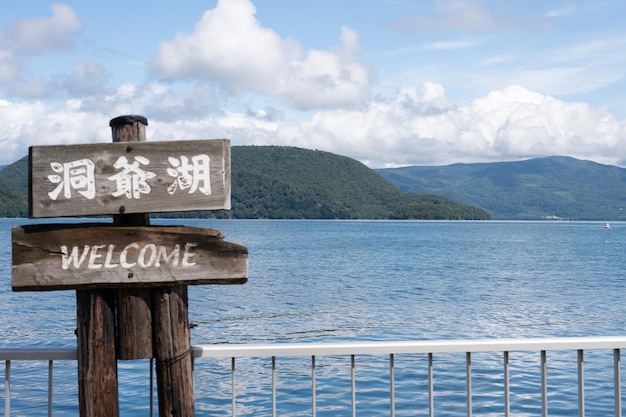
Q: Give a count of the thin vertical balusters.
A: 14